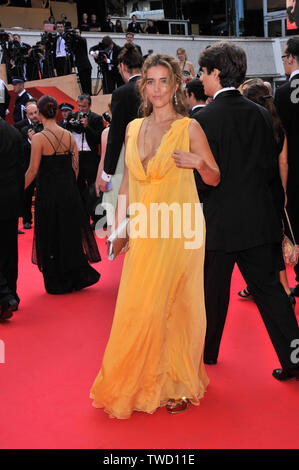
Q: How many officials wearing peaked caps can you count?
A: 2